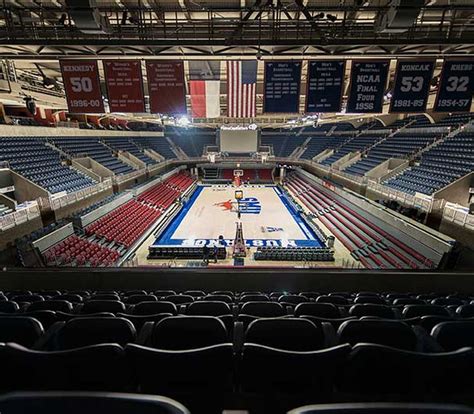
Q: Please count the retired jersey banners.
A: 3